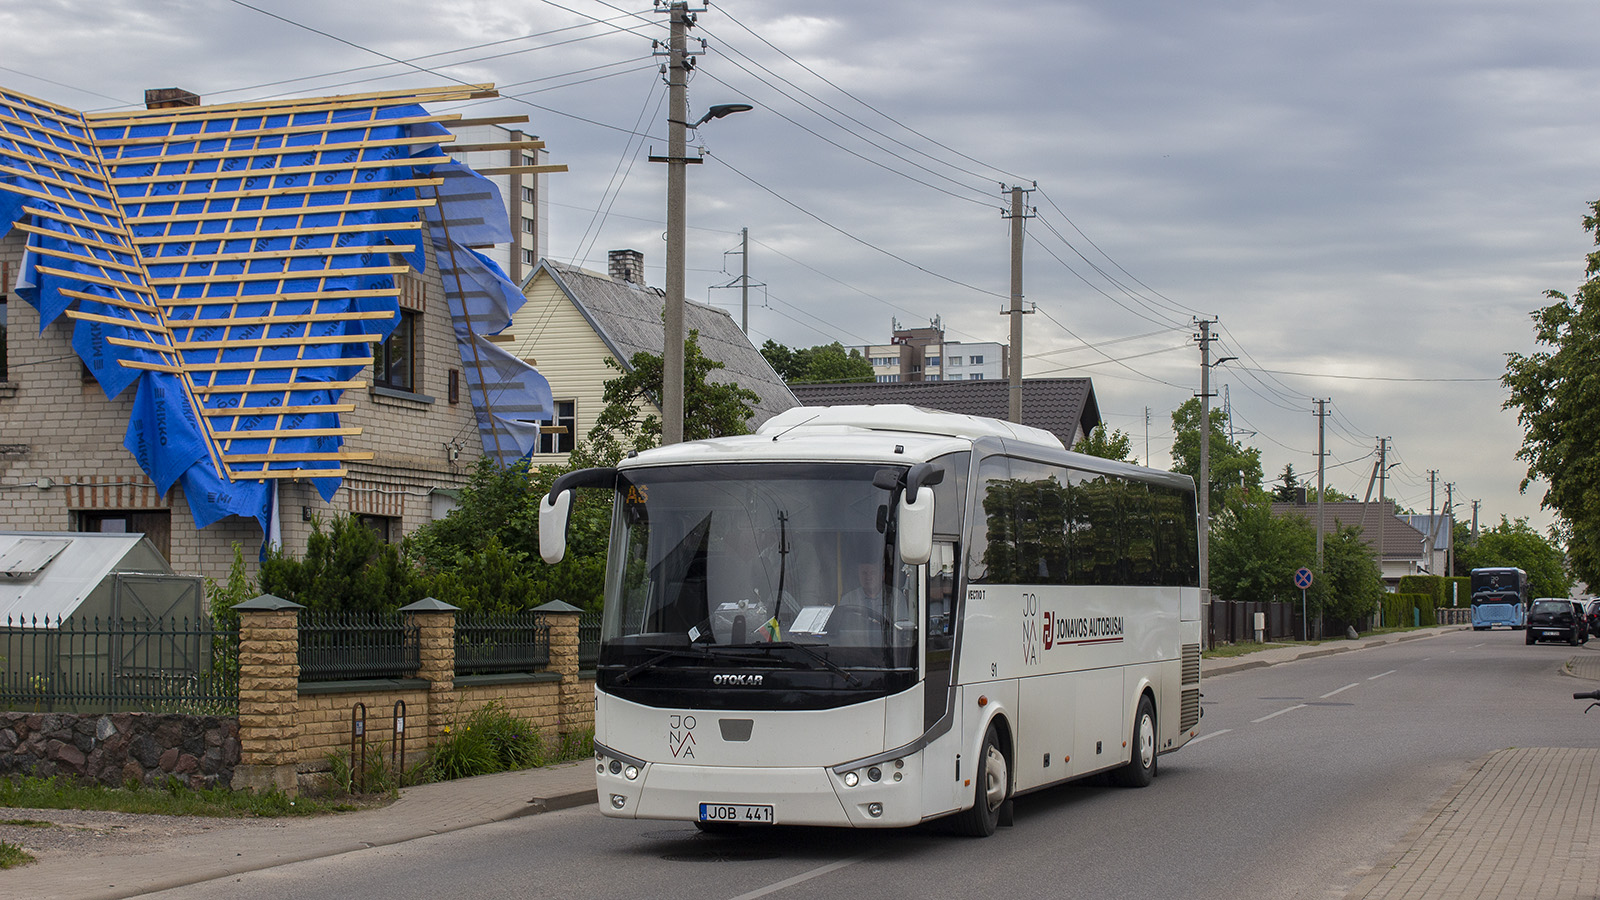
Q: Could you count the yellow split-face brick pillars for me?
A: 3